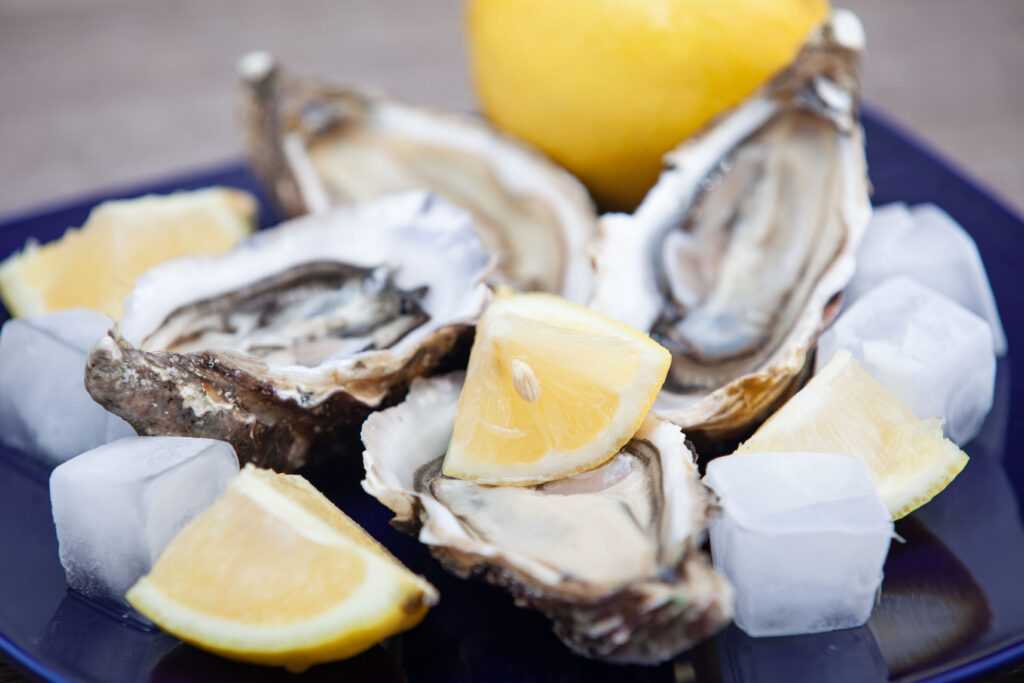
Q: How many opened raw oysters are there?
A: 4